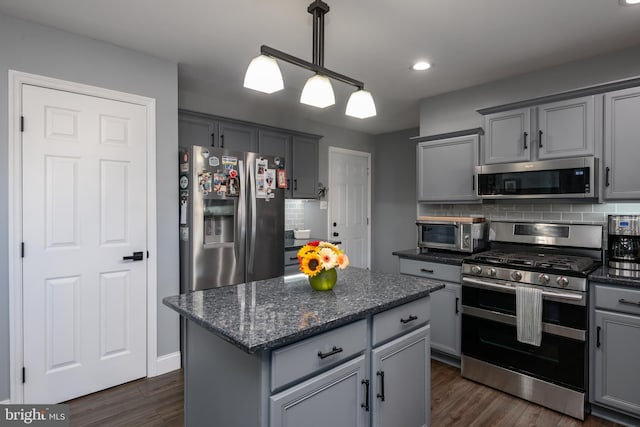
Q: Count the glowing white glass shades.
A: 3